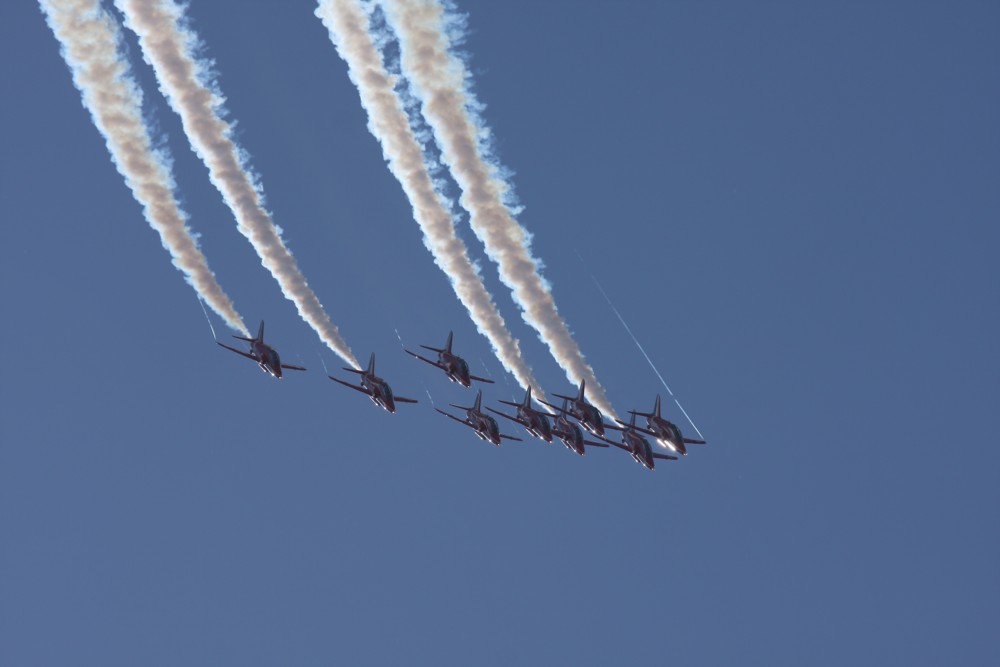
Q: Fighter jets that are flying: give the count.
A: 9